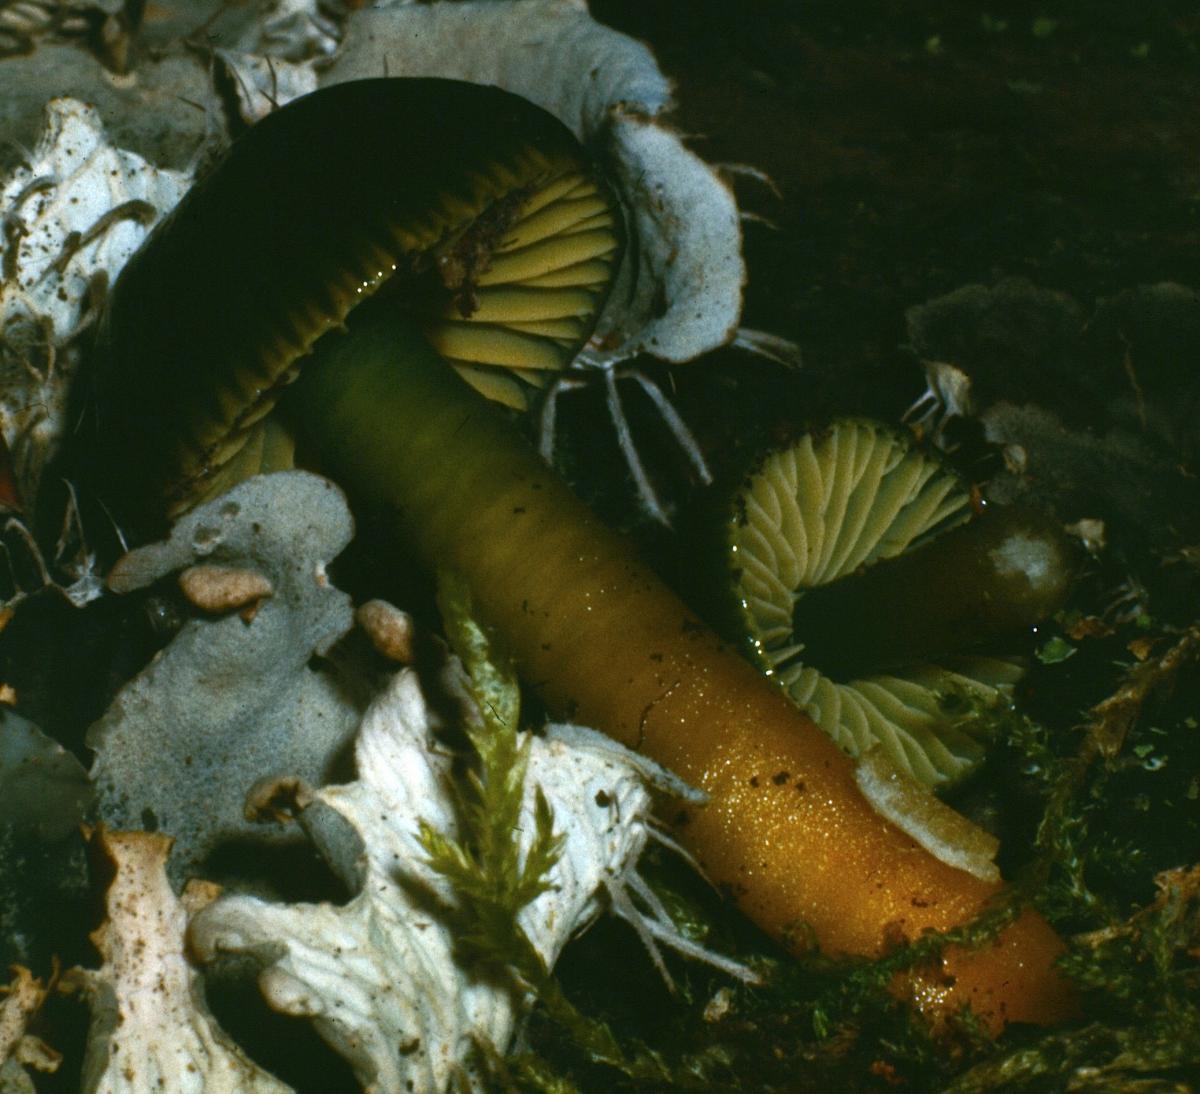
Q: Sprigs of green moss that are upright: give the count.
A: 1